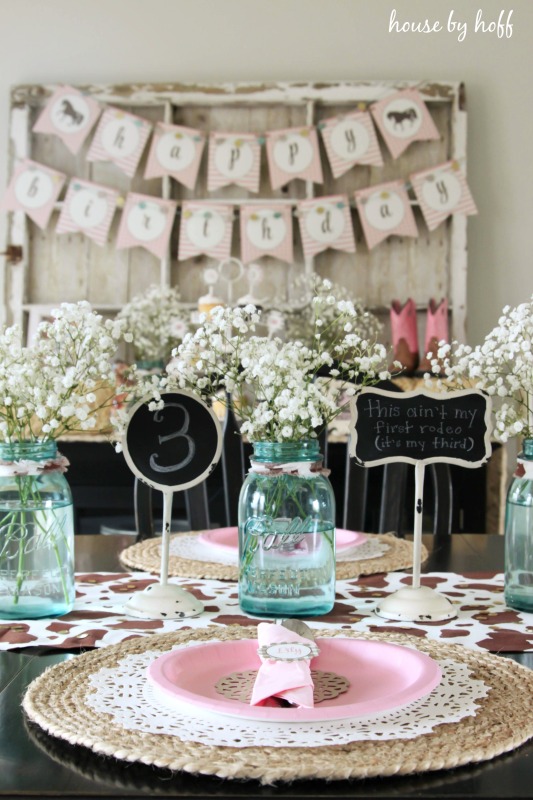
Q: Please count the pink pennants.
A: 15